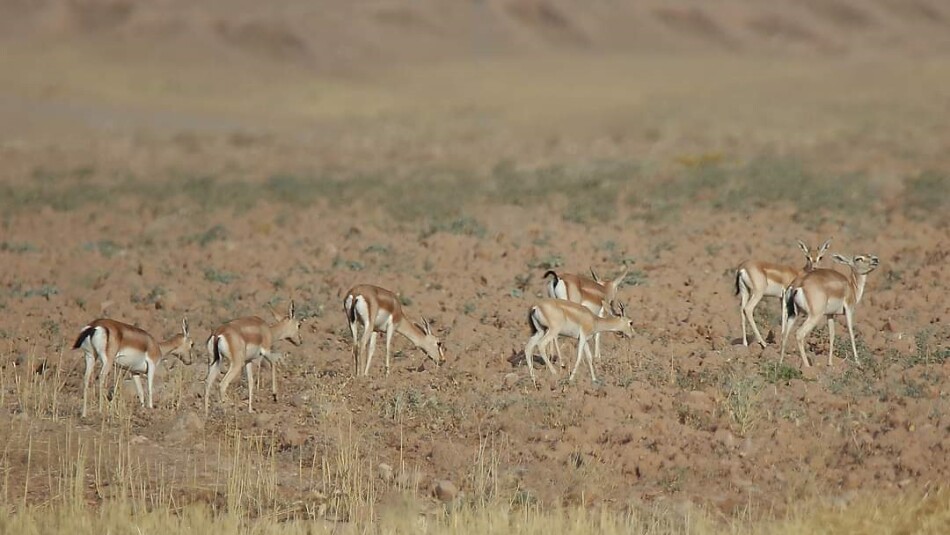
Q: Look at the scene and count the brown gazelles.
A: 7